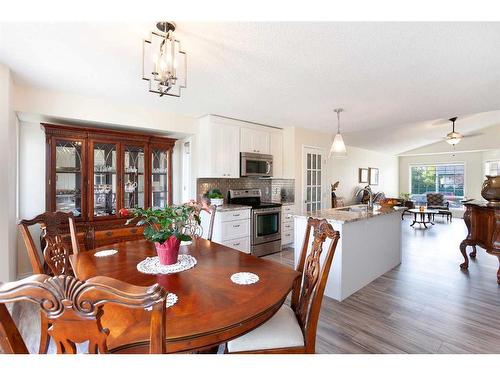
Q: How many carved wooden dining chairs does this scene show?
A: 4